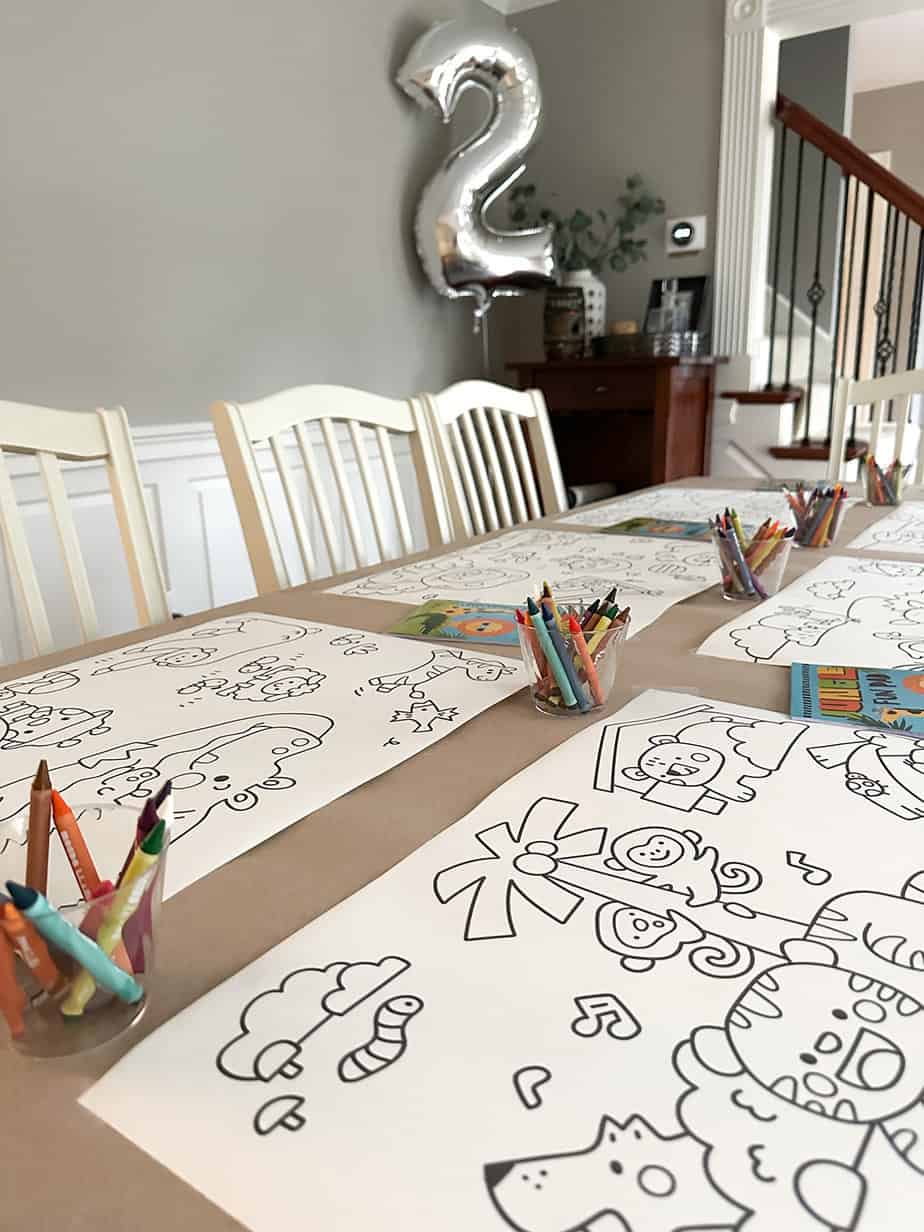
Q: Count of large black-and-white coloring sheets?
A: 6